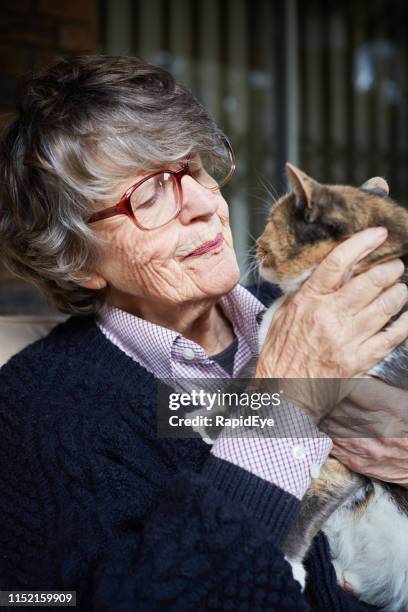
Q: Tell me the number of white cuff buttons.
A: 2